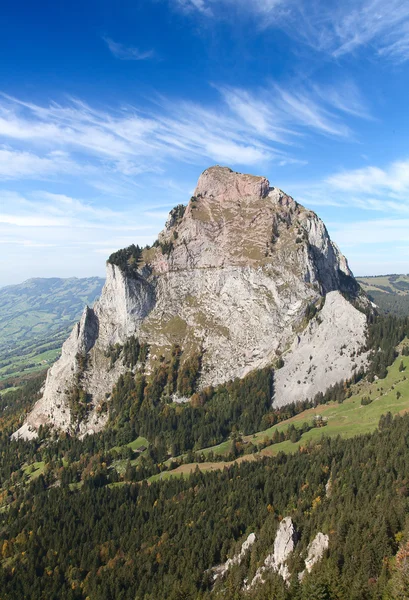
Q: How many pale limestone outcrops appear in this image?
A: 3